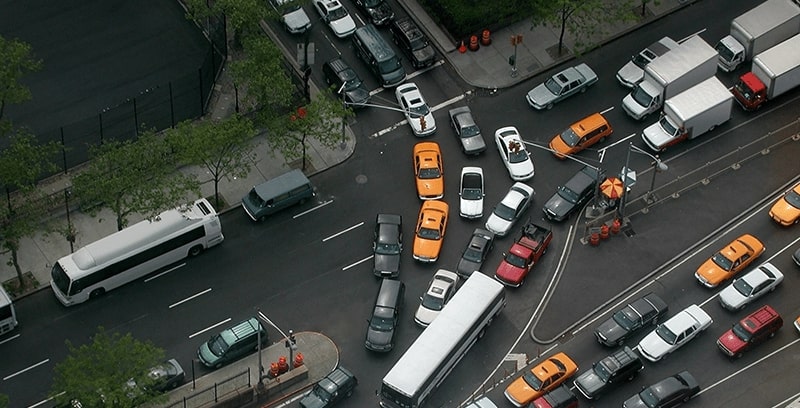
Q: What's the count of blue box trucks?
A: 0